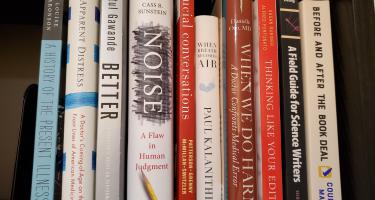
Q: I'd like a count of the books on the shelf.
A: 10